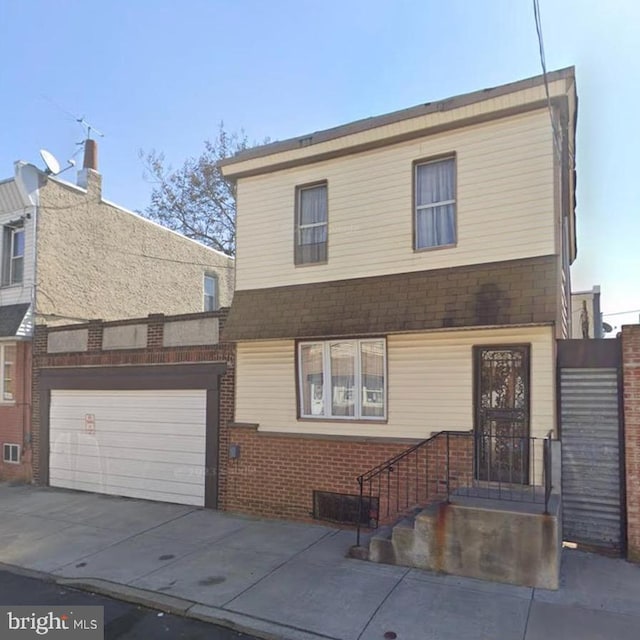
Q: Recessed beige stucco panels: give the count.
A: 3